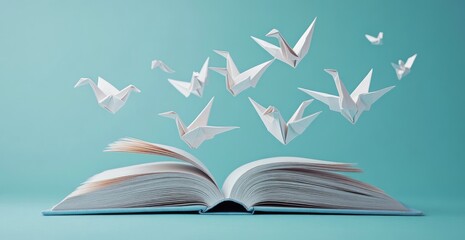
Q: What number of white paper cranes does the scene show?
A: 10